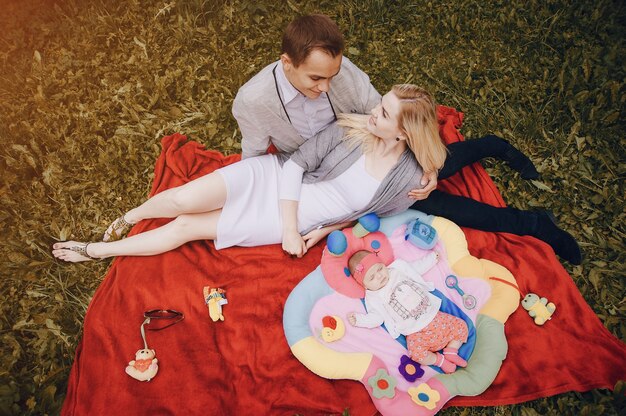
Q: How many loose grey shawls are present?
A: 1